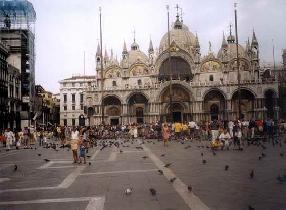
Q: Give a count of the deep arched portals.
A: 5